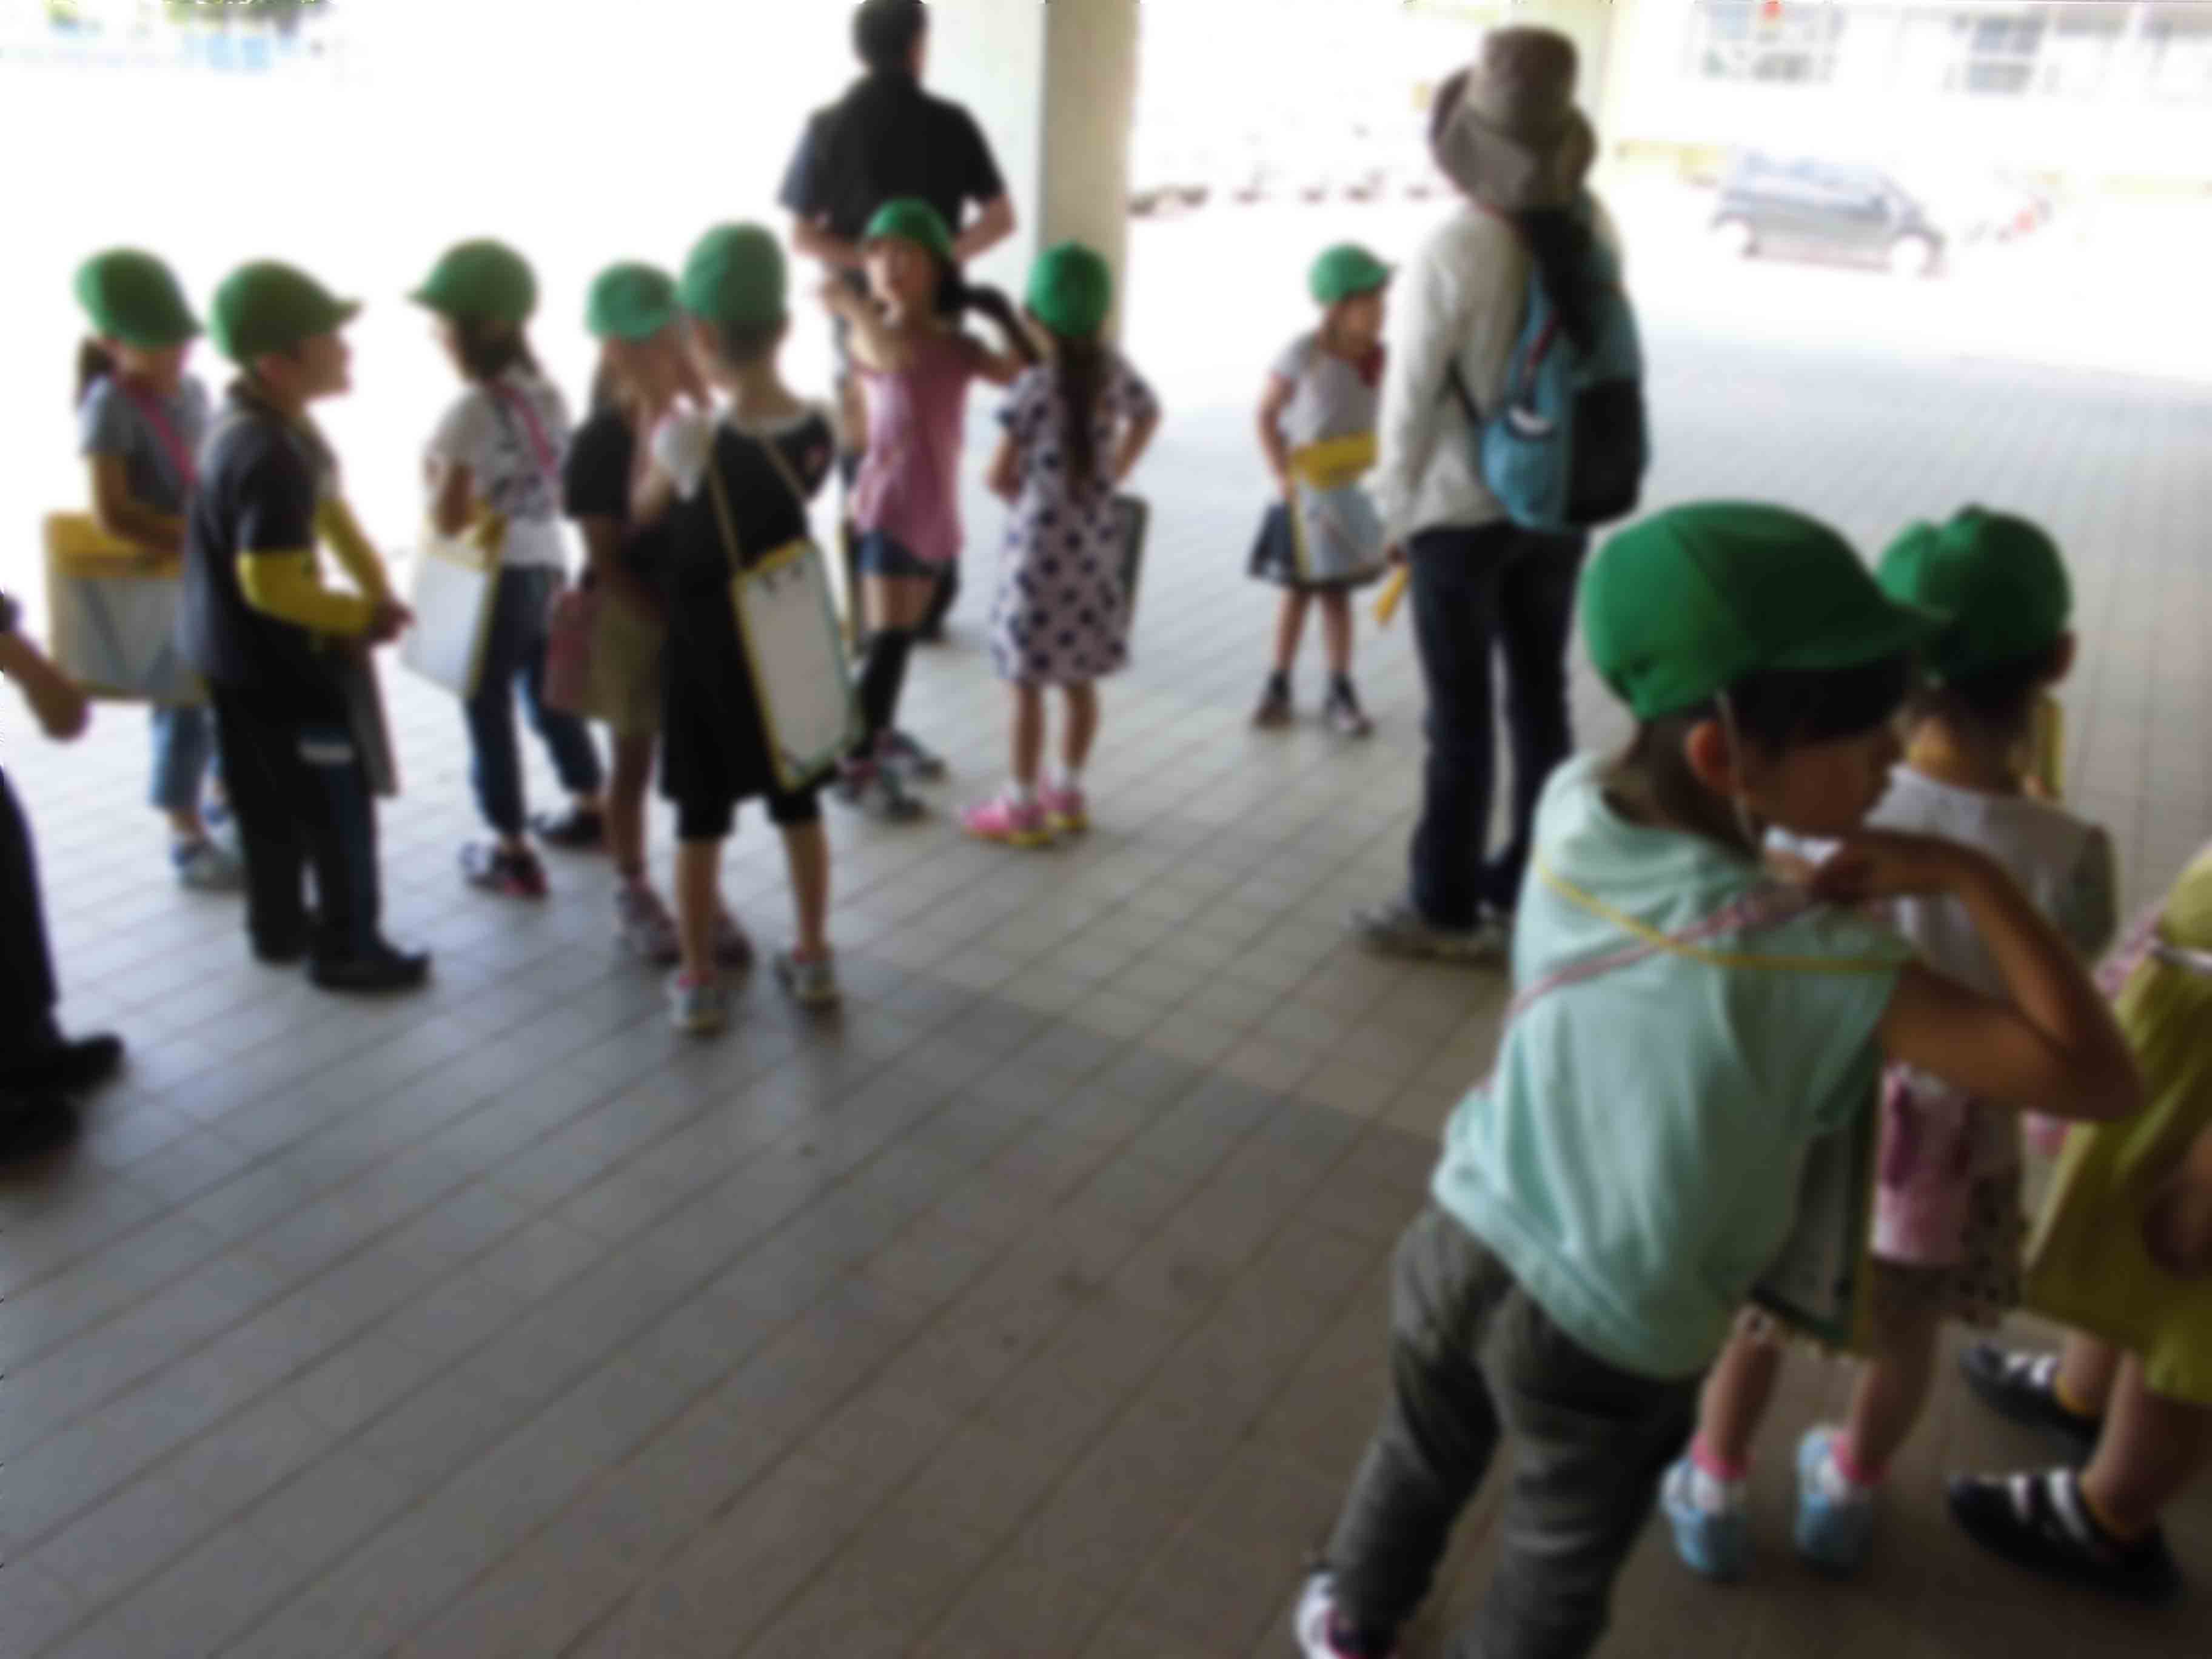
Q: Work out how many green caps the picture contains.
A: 10